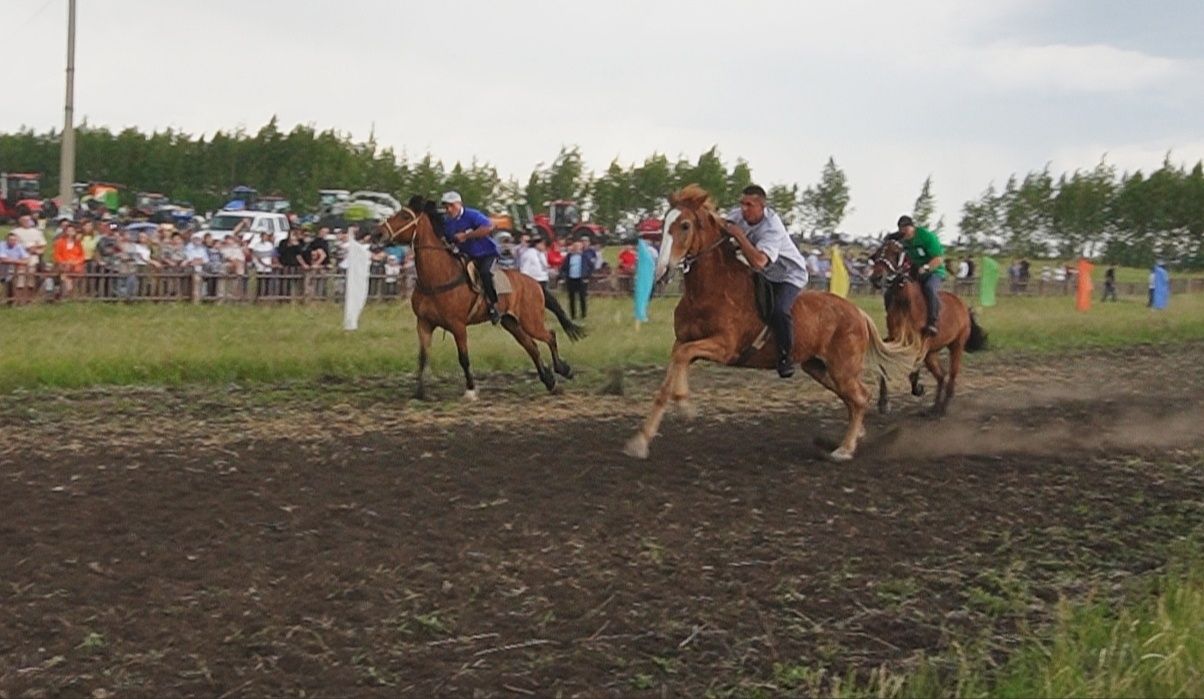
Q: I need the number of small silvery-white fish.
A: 0